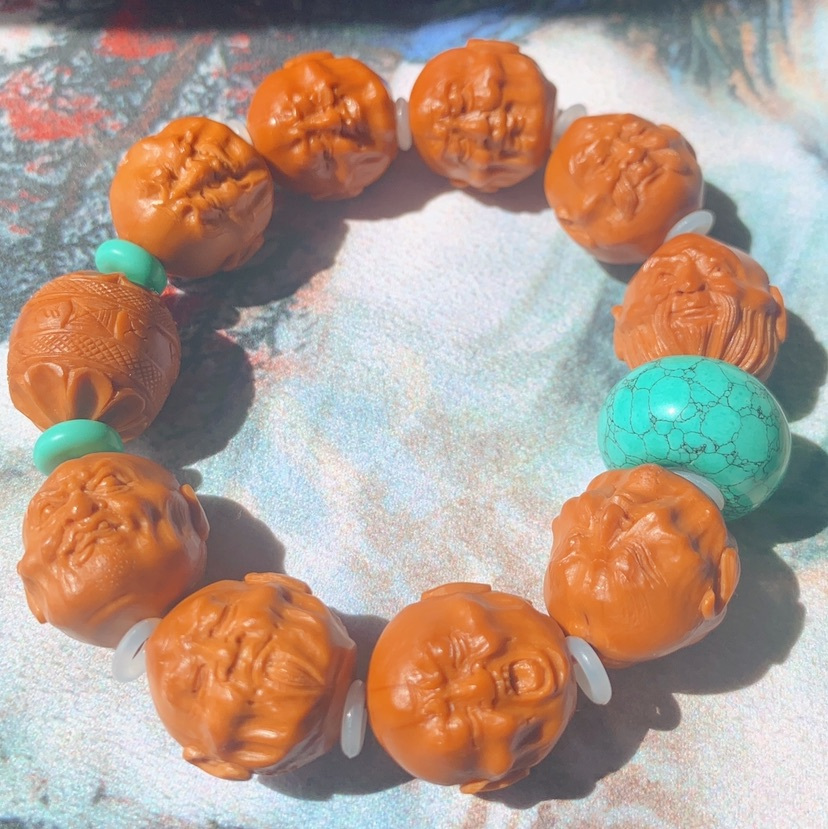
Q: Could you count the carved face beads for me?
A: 9